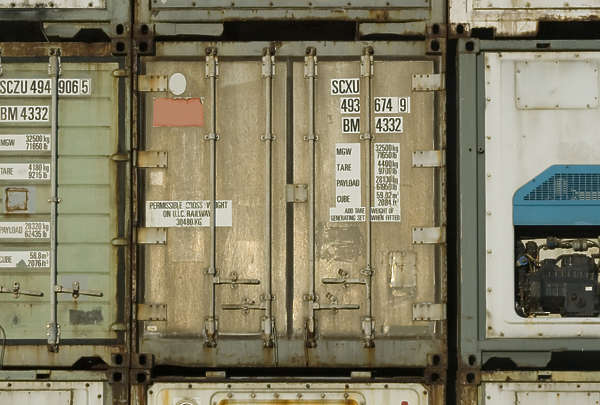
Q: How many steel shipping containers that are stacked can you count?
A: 9